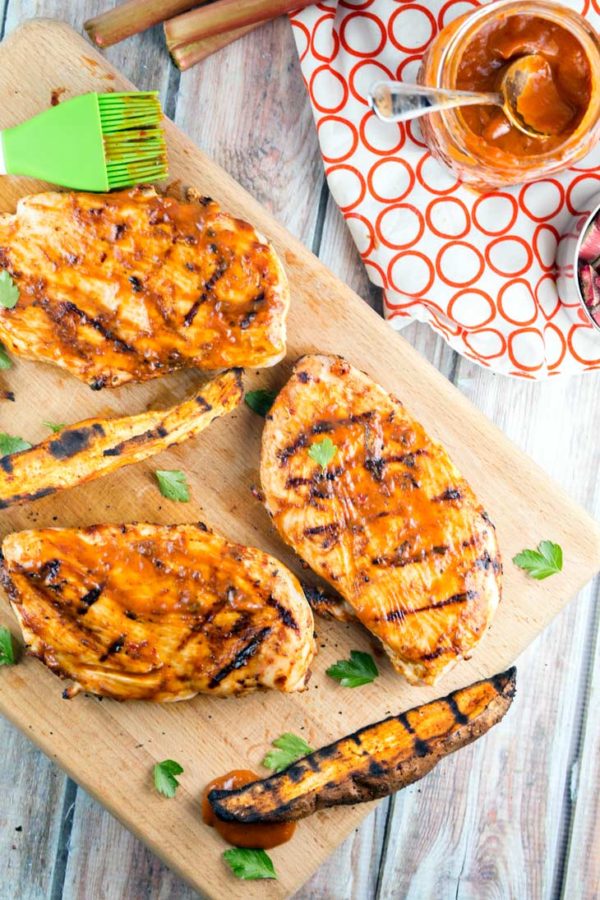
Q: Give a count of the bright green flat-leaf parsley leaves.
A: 13